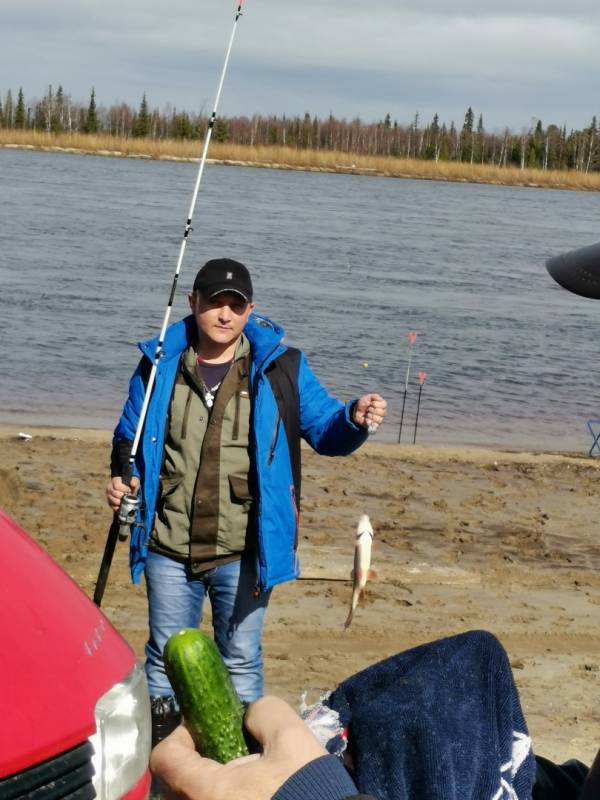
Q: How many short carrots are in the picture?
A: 0